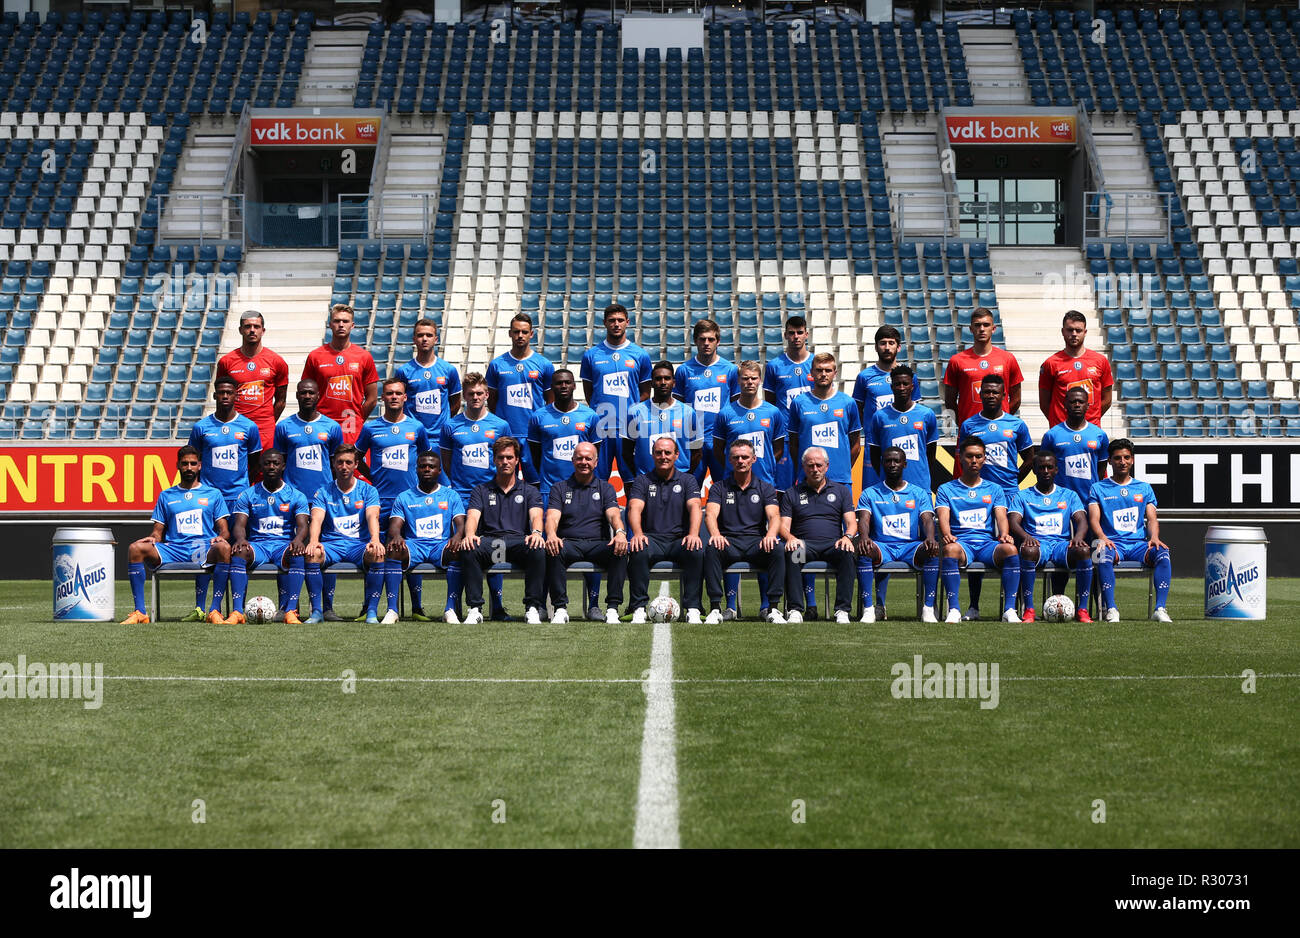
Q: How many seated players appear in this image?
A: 8